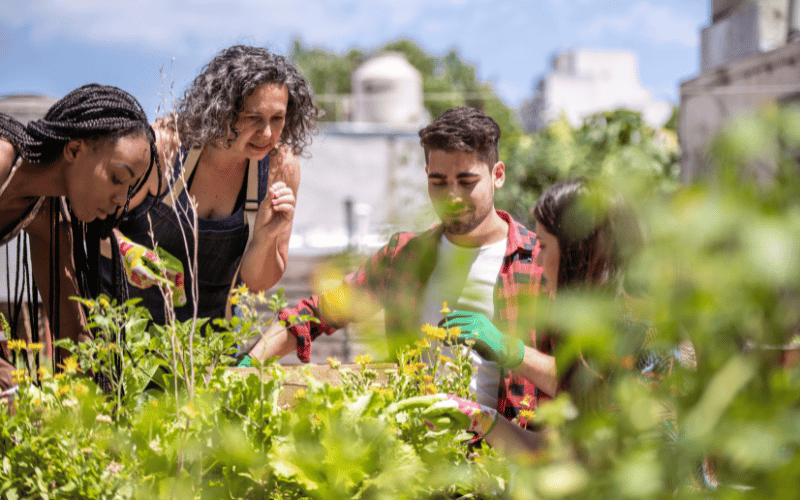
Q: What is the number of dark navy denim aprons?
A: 1